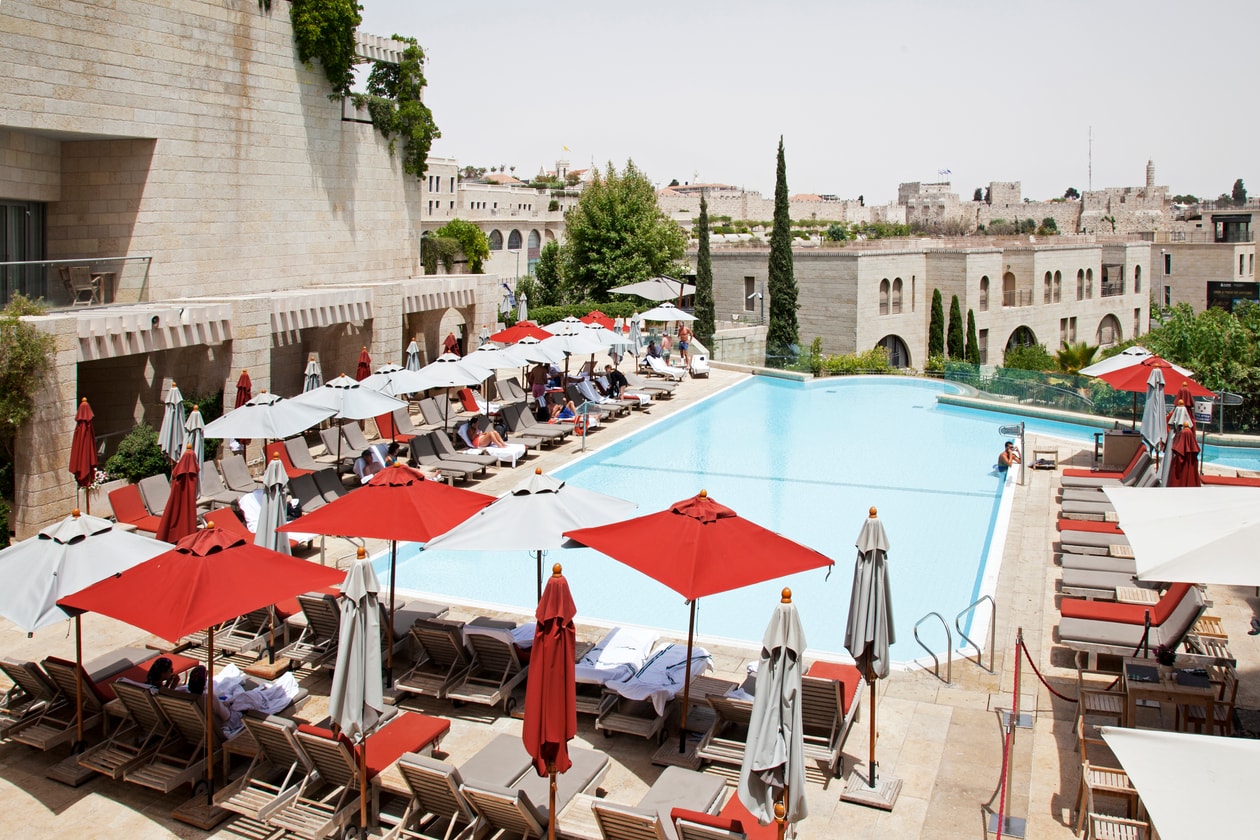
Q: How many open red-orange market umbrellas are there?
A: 6